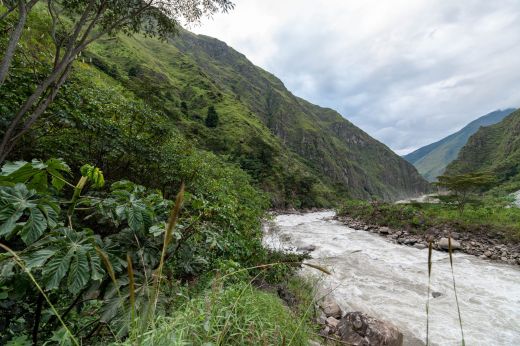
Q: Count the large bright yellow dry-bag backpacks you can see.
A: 0